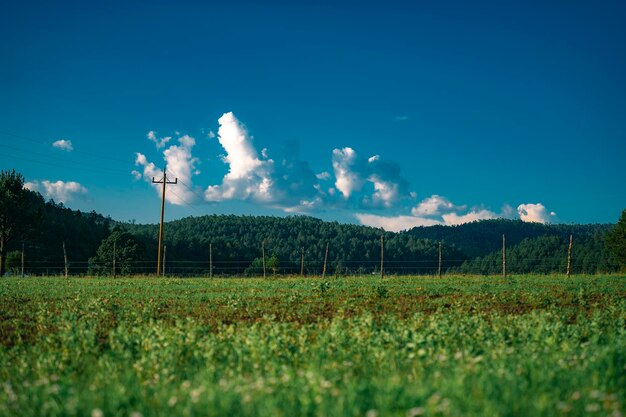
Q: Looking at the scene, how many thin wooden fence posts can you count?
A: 12